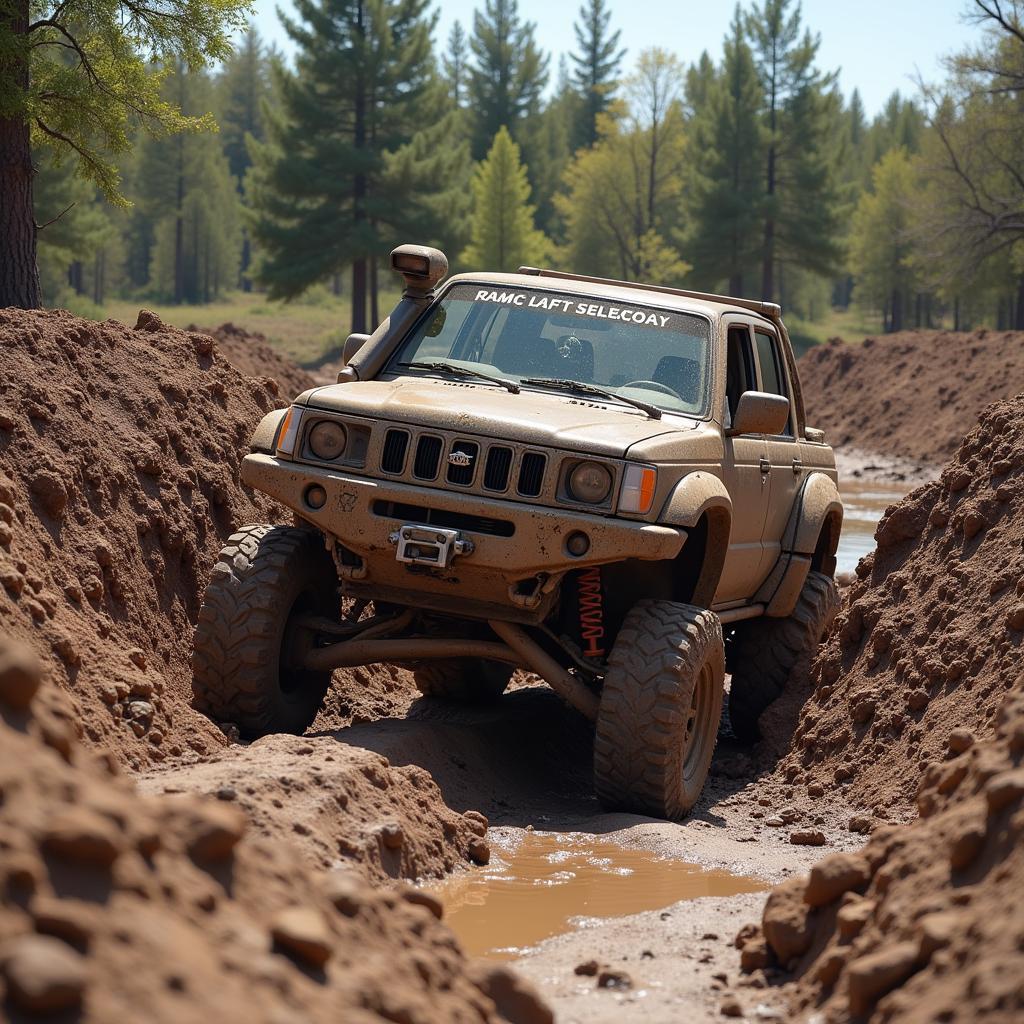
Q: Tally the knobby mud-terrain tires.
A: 4